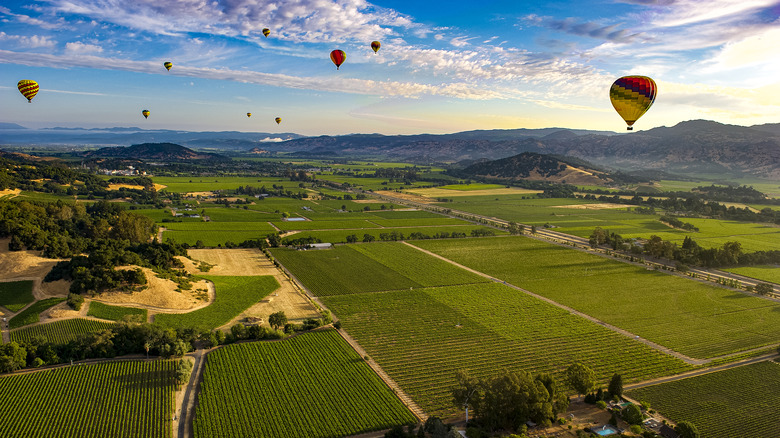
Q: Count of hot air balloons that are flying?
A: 9